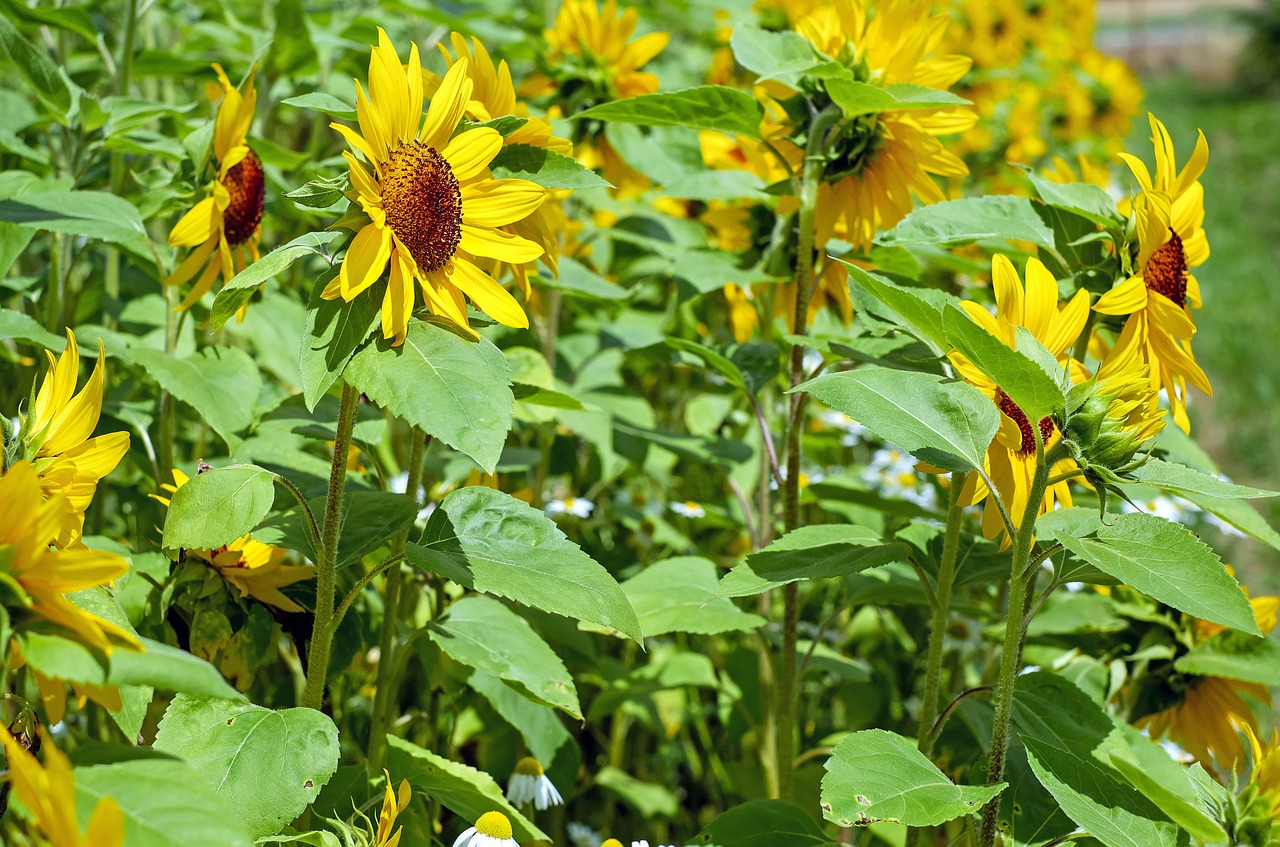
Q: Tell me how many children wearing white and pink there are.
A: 0